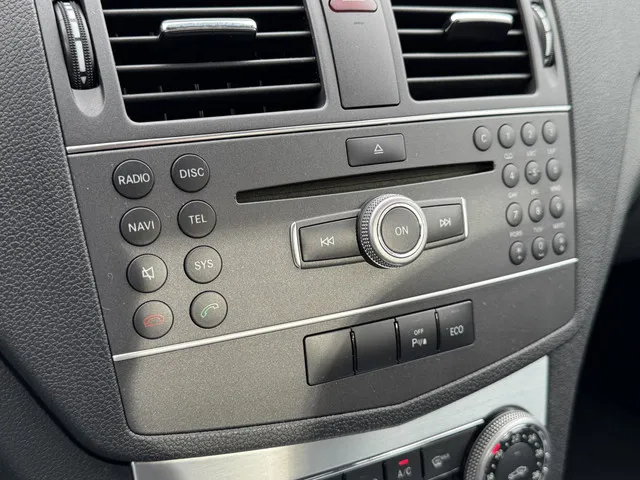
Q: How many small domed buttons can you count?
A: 13